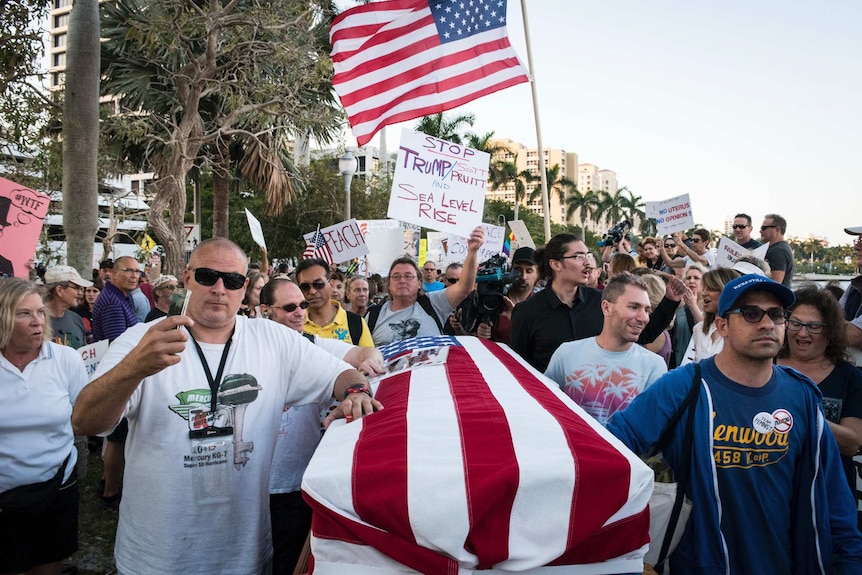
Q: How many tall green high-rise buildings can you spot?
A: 0